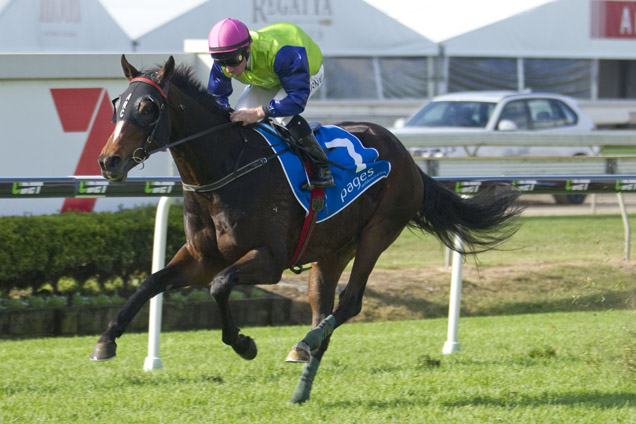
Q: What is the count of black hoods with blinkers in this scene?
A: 1